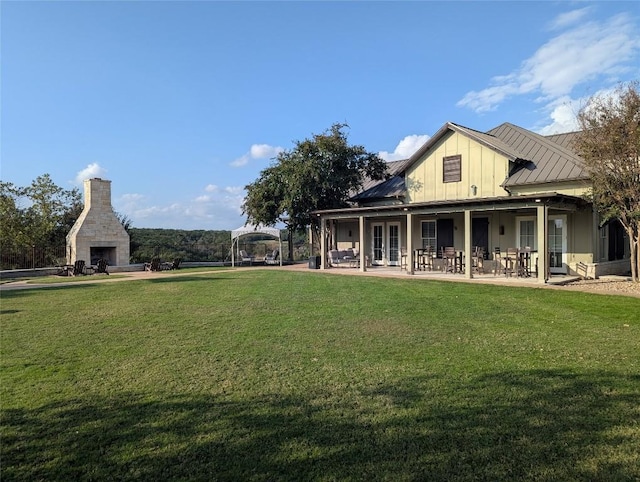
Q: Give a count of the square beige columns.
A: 5